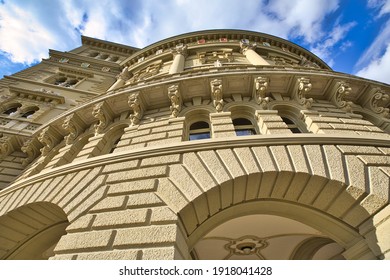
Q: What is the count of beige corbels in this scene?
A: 12